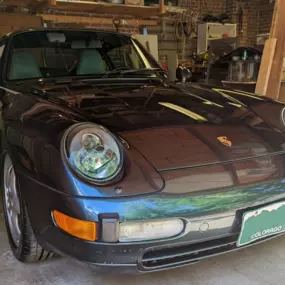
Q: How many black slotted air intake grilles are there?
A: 1